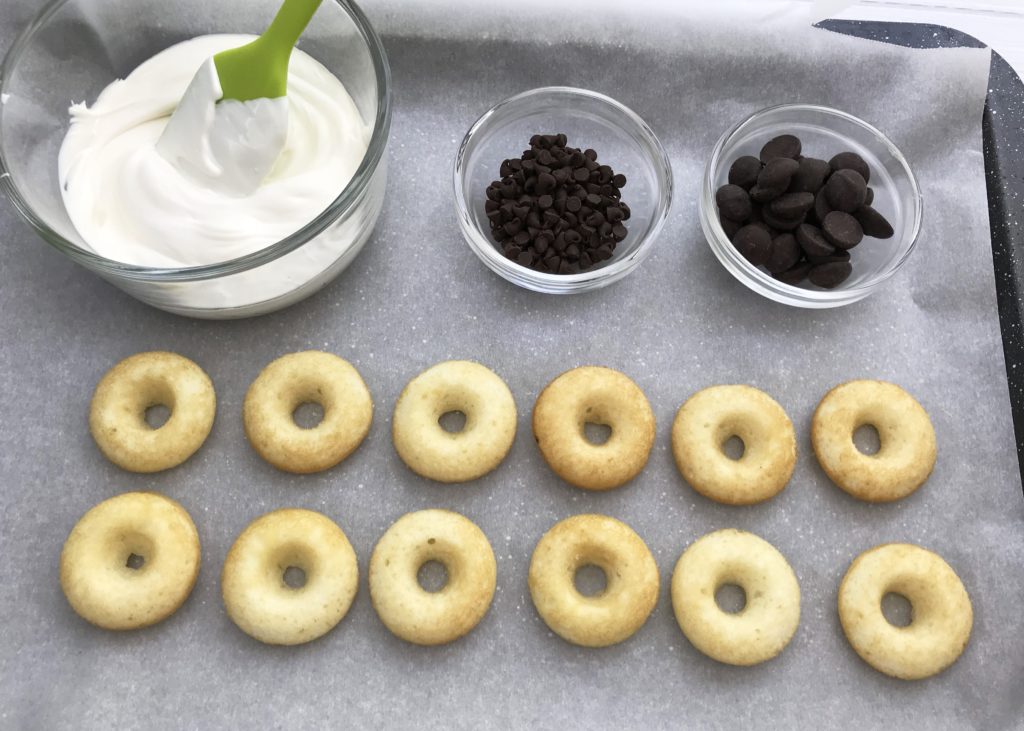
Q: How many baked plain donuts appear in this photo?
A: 12